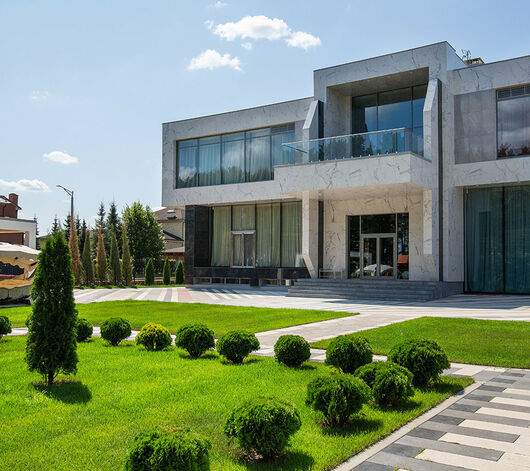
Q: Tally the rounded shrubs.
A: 13